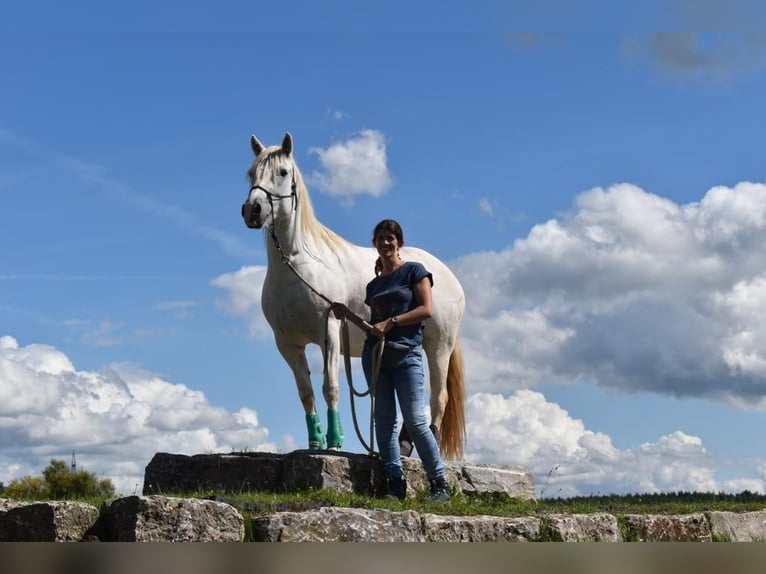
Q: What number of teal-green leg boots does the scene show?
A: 2